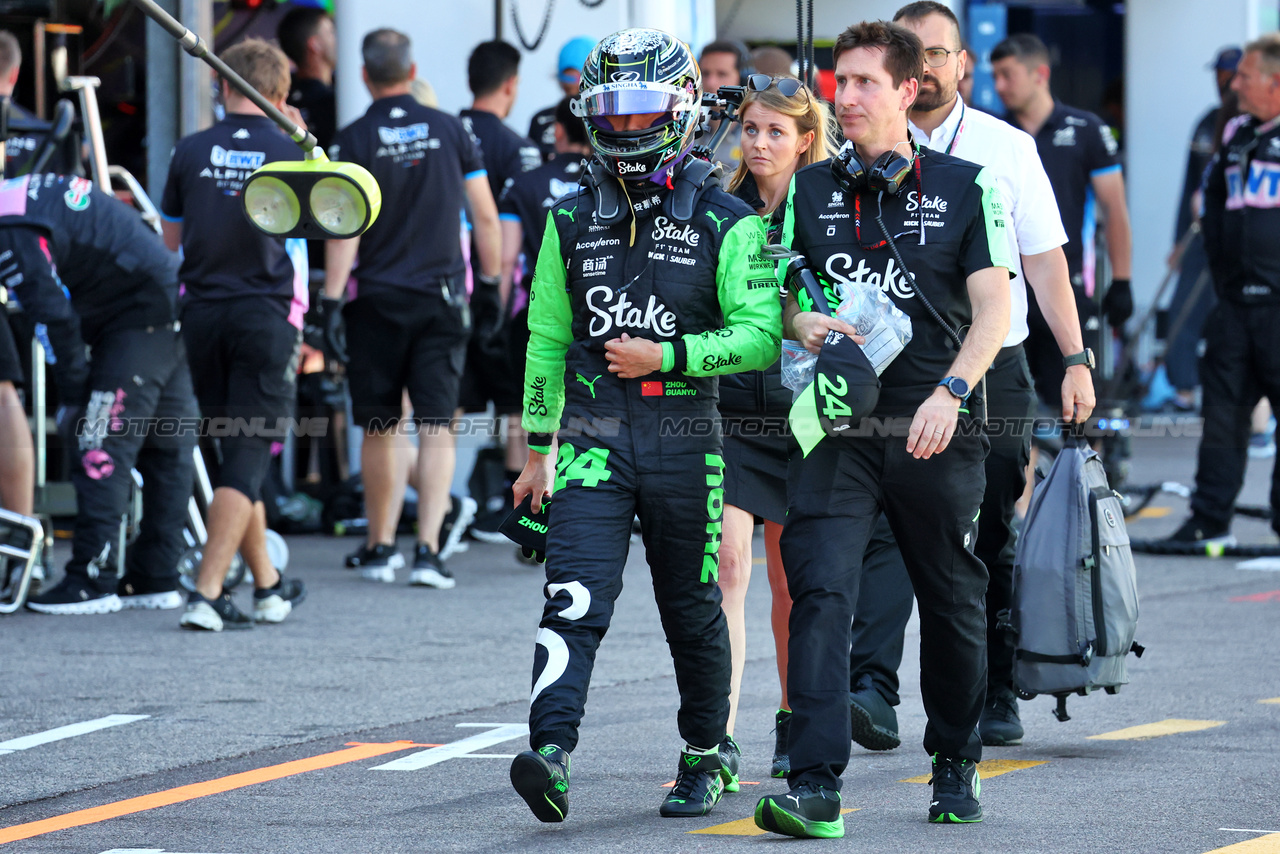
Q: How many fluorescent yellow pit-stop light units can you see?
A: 1